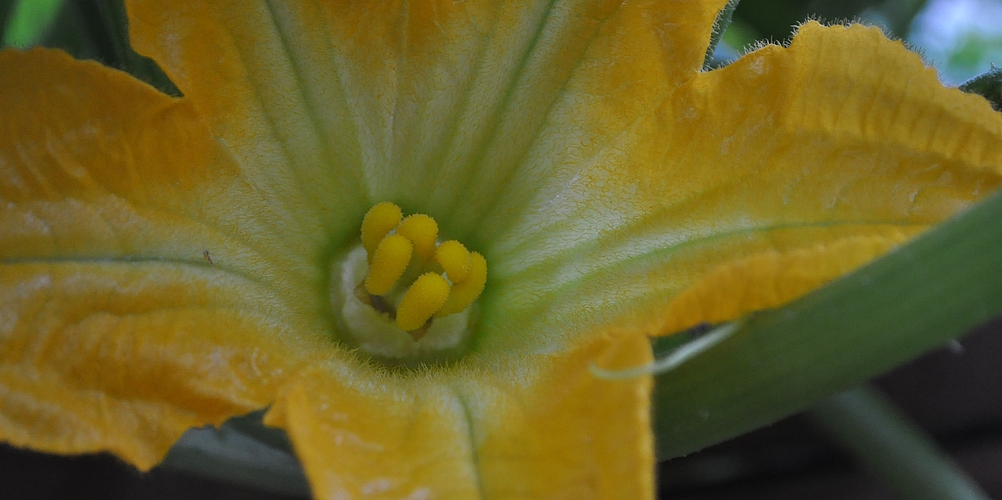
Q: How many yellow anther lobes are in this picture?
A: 6